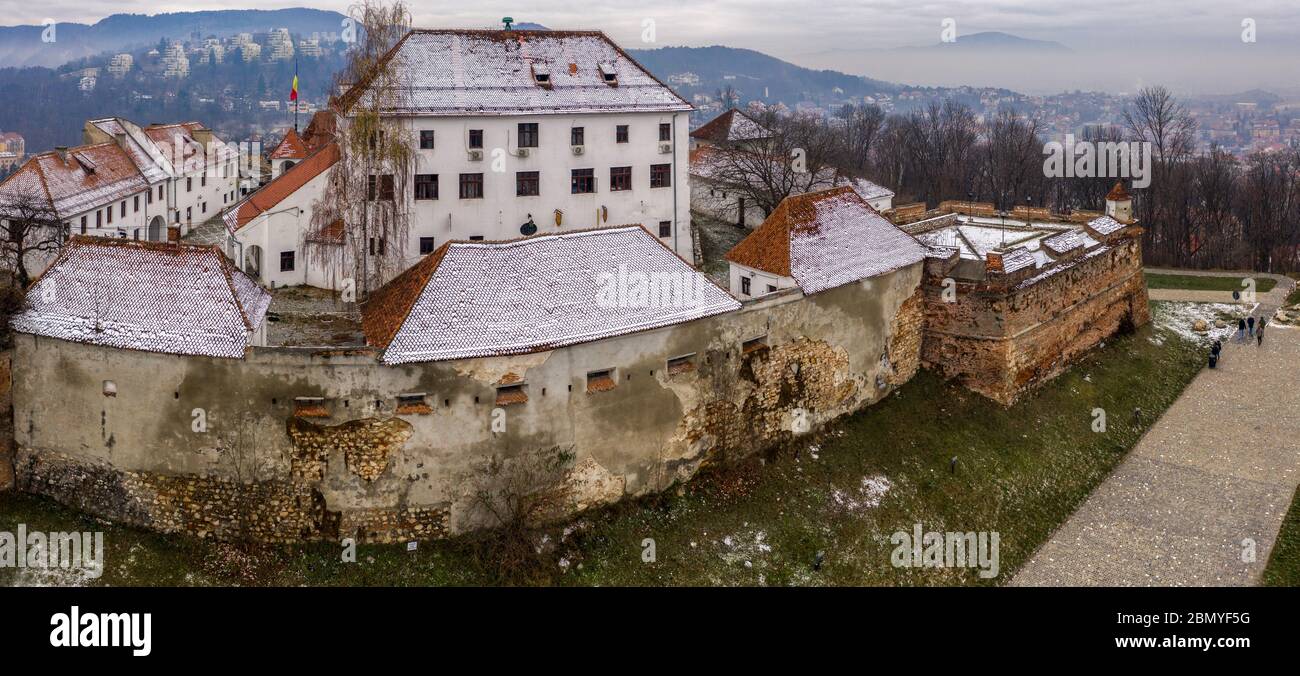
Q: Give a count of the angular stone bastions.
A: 1